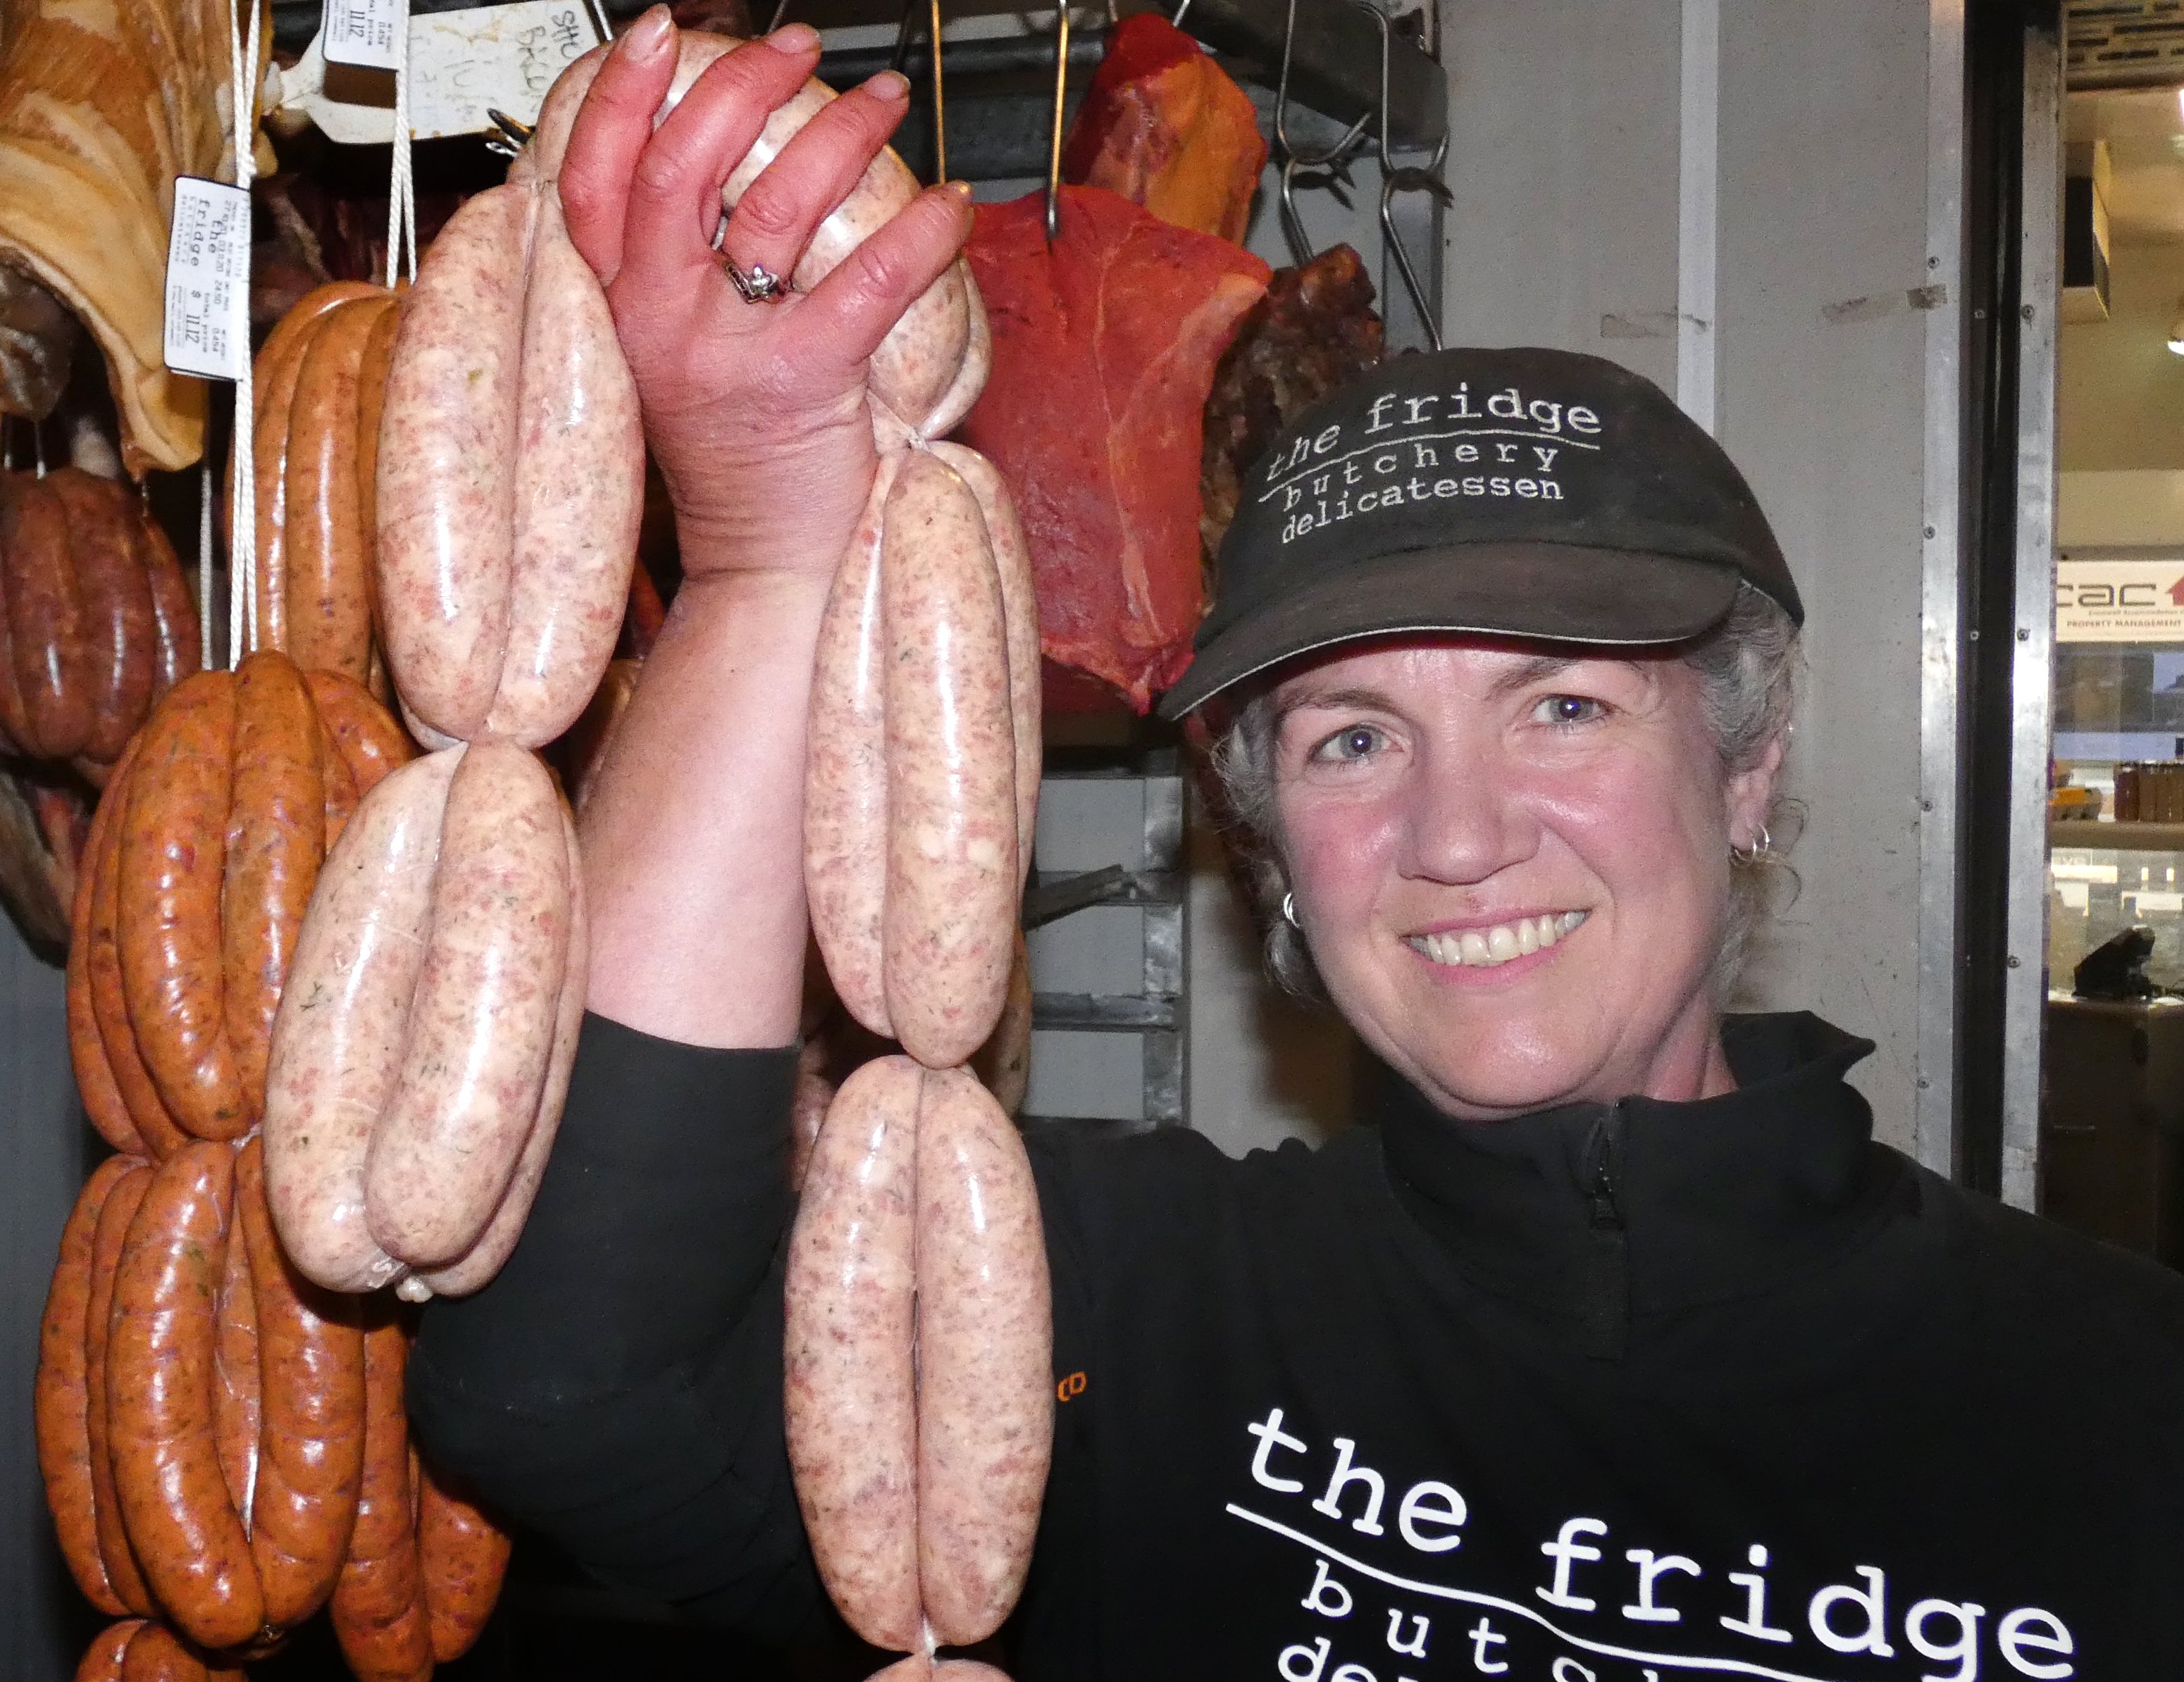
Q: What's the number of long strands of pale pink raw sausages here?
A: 2